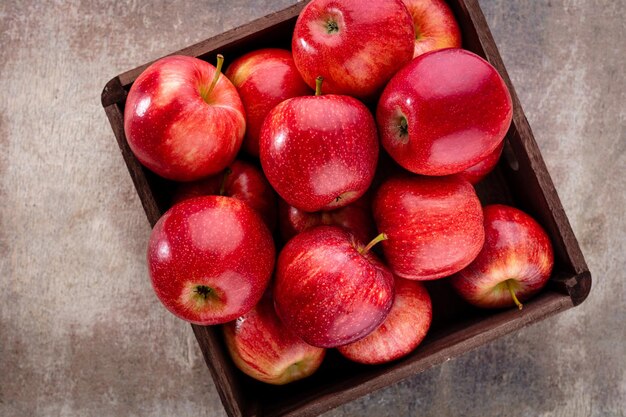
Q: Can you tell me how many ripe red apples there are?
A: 15